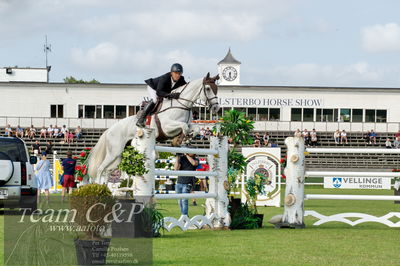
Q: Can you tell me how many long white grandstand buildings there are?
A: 1